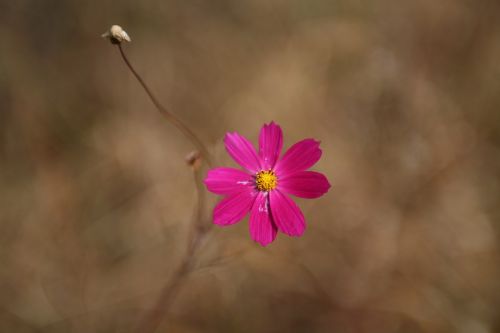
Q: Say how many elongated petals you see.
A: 8